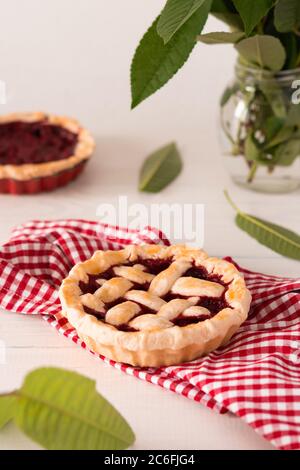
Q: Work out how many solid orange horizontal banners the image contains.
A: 0